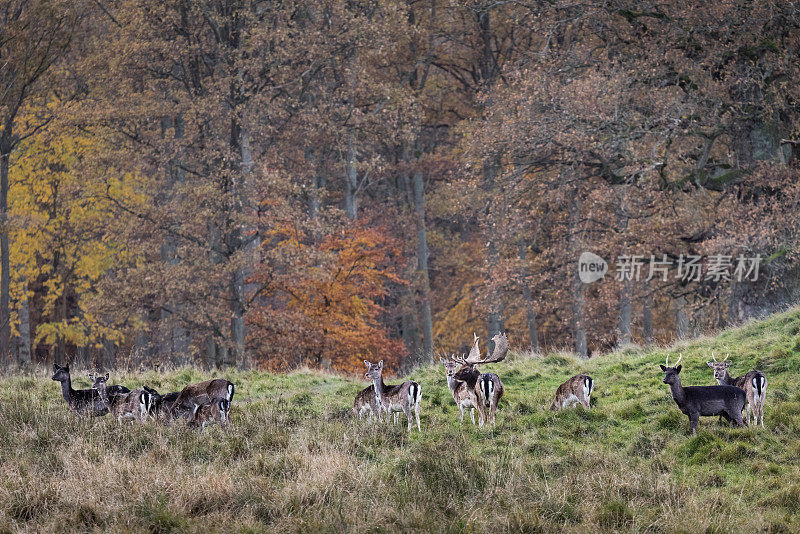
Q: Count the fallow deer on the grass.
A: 12